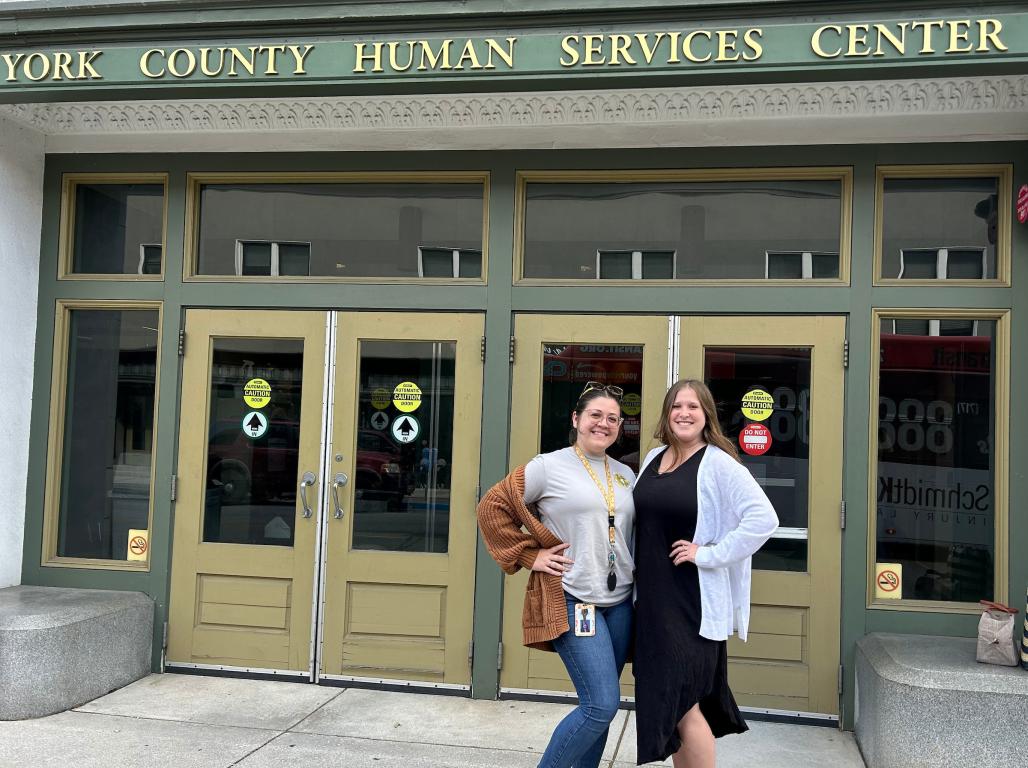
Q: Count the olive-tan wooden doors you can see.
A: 4